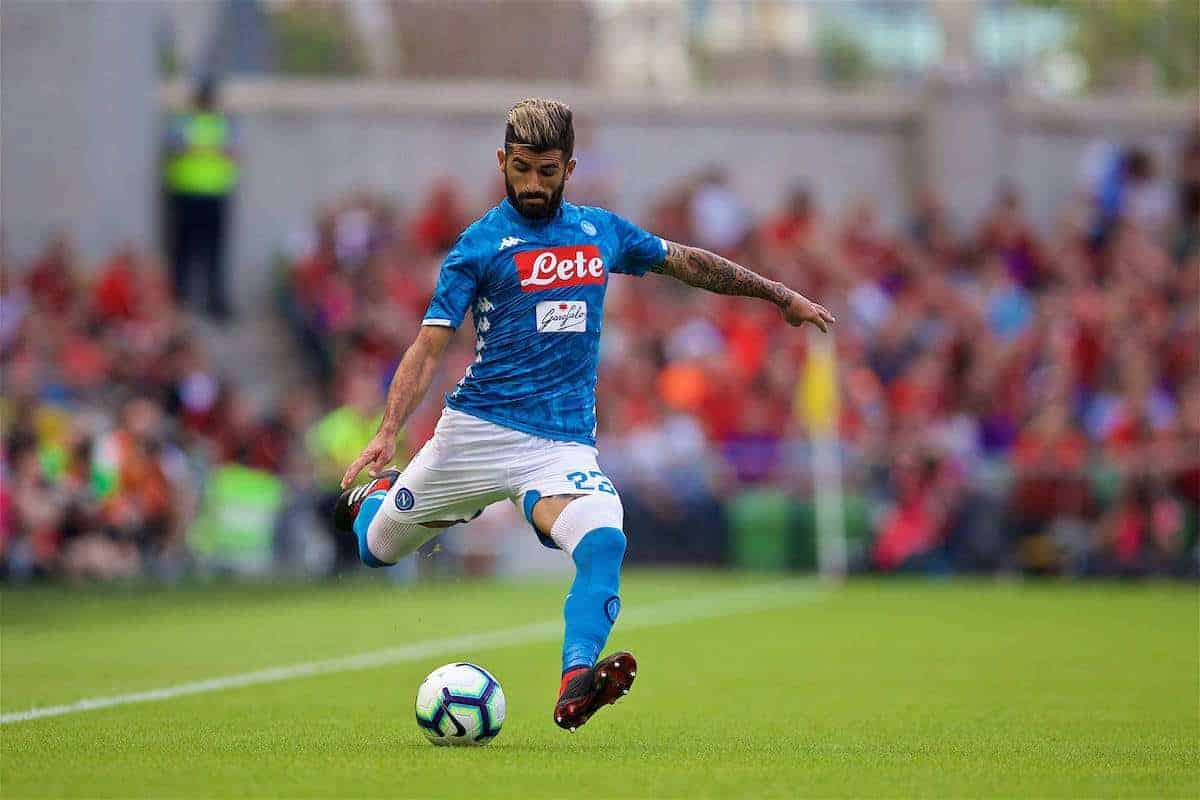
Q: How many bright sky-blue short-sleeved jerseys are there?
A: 1